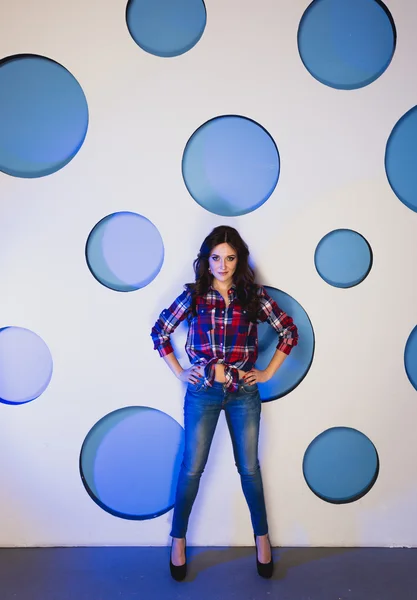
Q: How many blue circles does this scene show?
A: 12